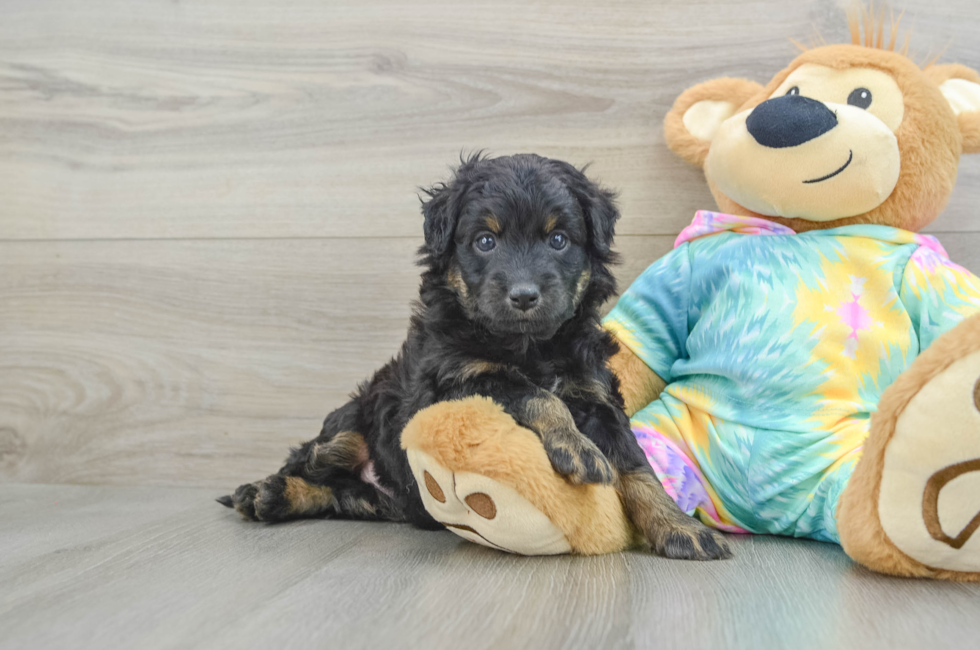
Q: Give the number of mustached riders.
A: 0